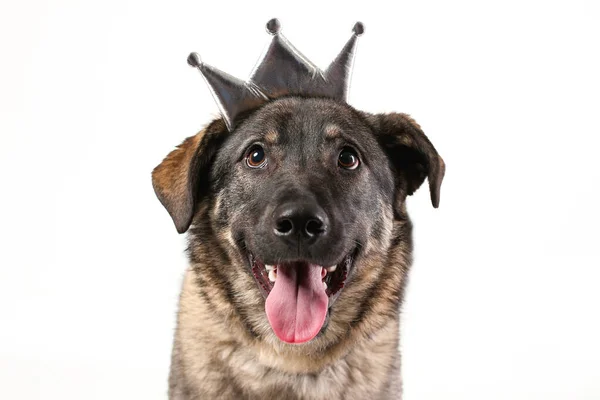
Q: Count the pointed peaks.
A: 3